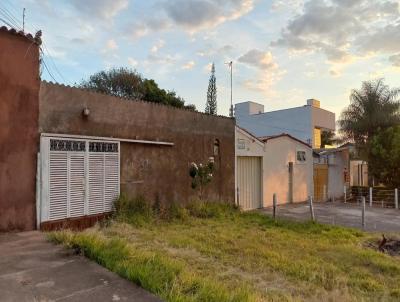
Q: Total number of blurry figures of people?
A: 0